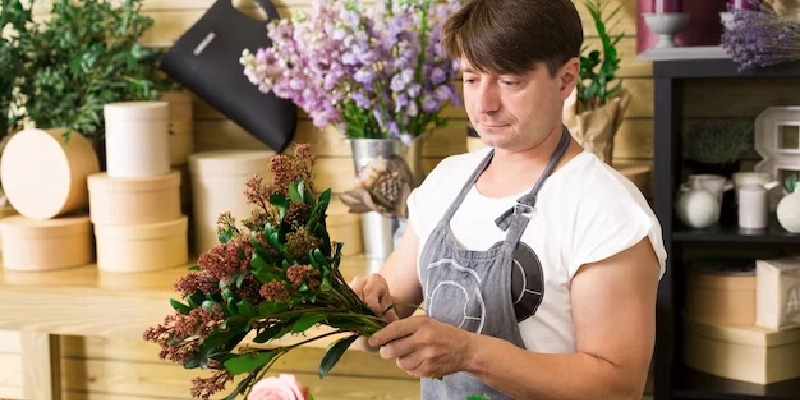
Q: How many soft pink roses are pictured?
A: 1